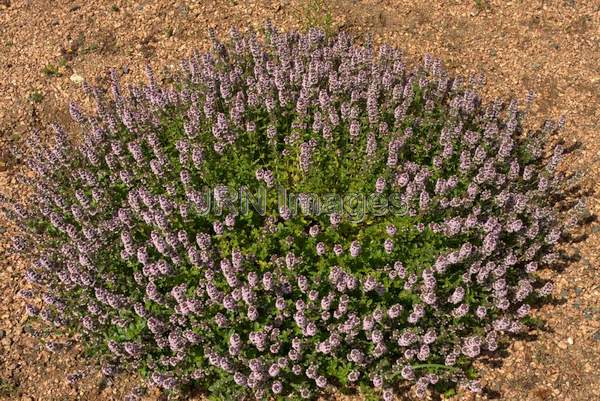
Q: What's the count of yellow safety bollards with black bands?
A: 0